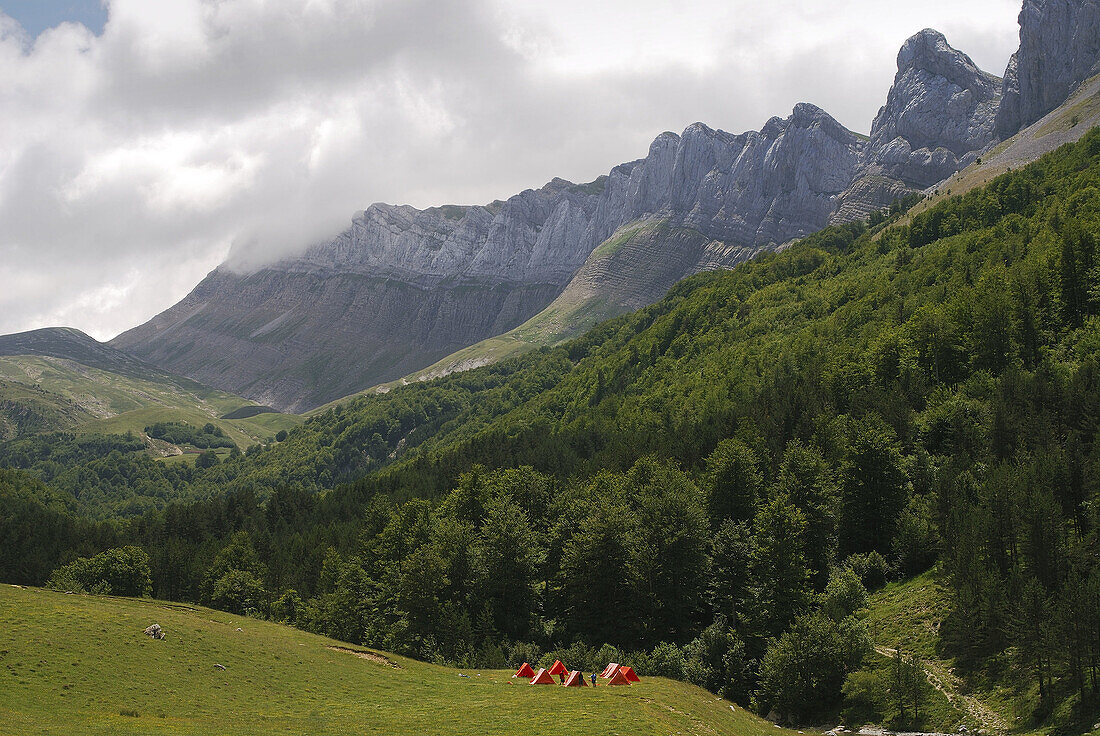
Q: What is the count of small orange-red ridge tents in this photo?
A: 7